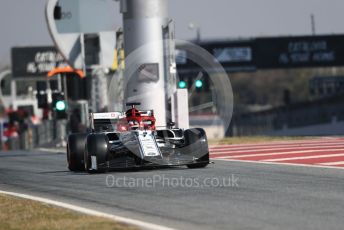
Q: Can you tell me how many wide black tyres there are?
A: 3